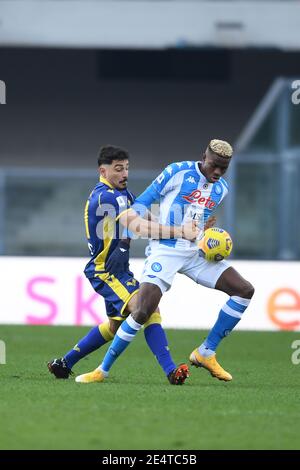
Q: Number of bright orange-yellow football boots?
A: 2